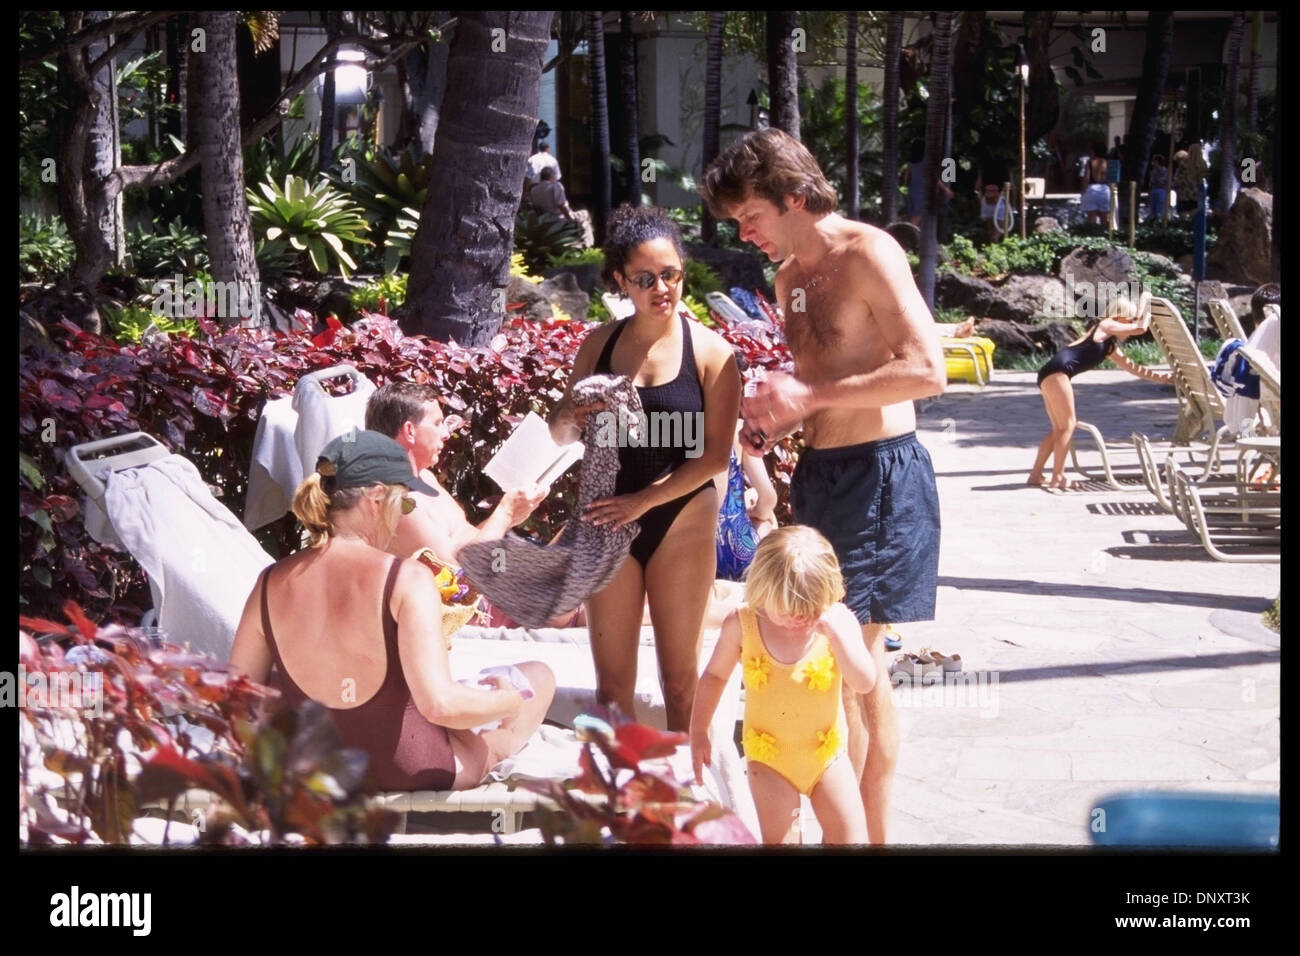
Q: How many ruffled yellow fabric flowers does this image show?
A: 4